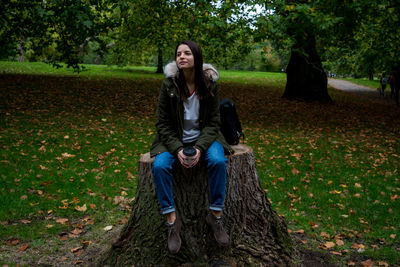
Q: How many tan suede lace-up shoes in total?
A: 2